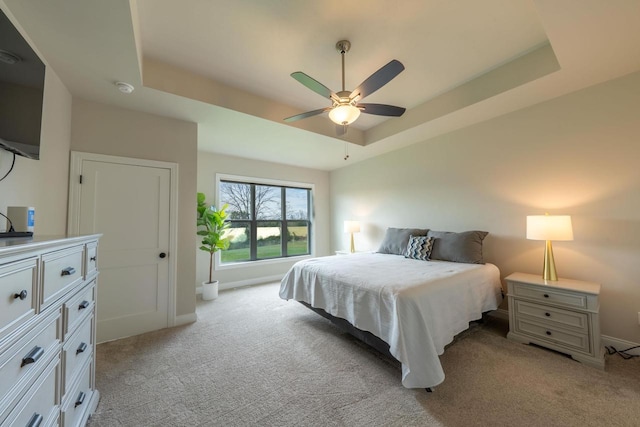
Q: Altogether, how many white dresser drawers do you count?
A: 8